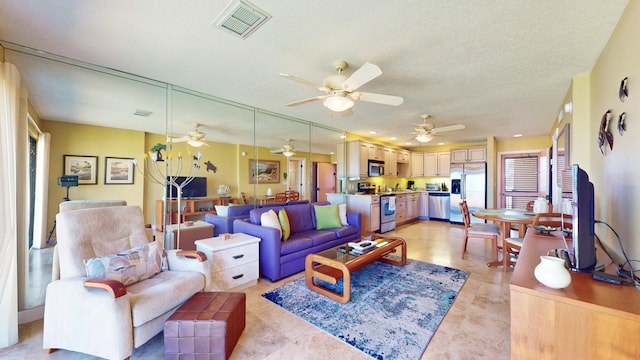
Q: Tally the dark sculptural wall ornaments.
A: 3